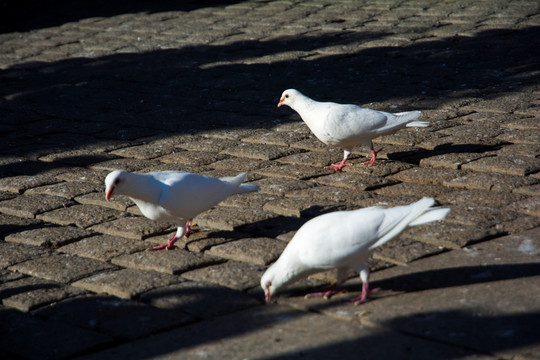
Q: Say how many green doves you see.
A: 0